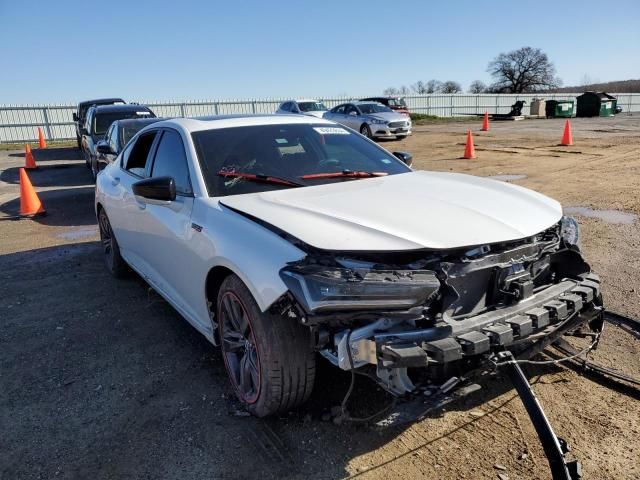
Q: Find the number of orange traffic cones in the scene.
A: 6